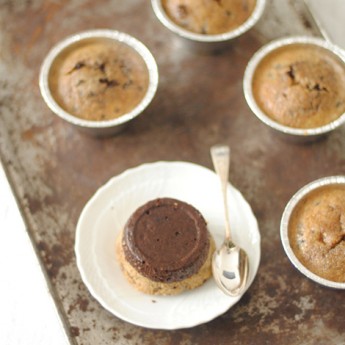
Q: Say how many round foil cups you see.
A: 4